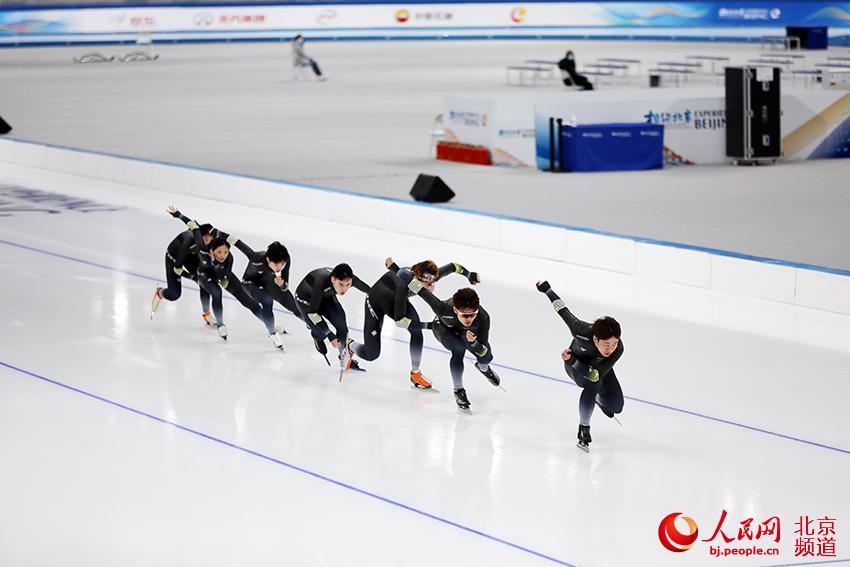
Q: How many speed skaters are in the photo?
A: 7